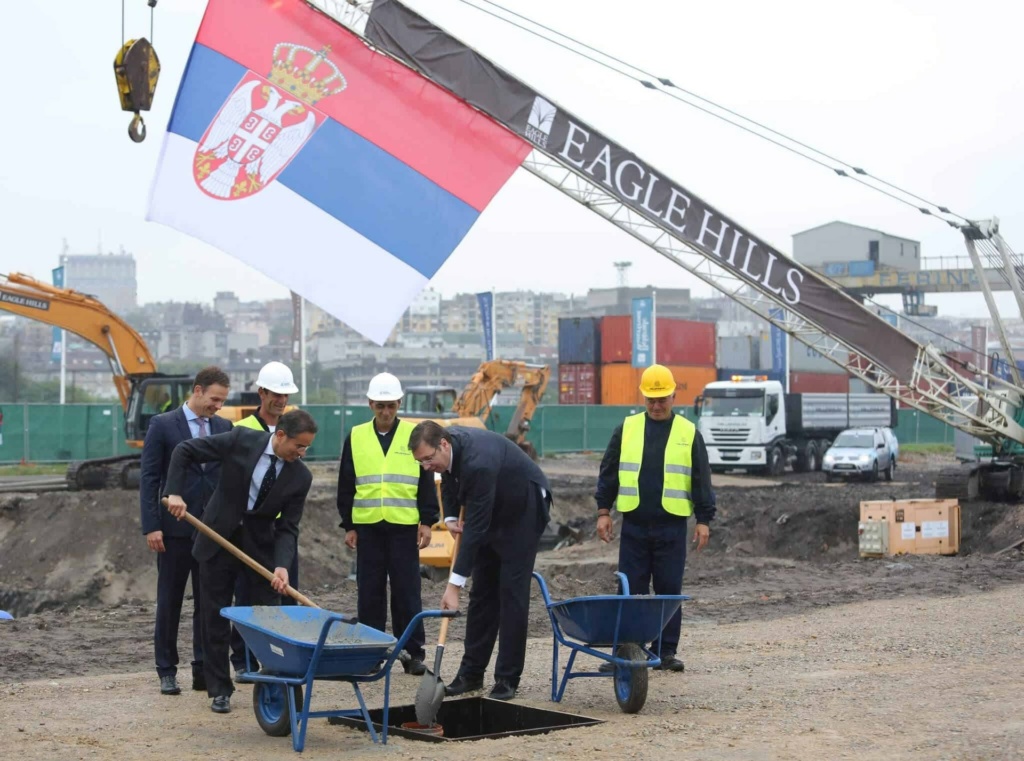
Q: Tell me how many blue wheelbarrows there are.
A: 2